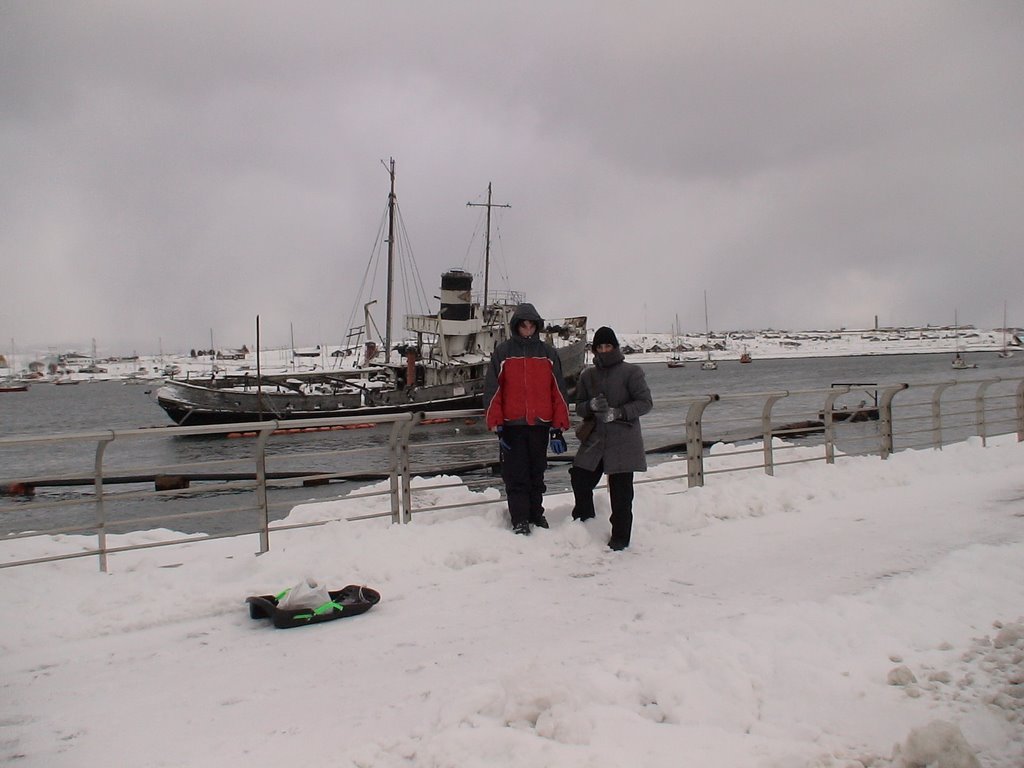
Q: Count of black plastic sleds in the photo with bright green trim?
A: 1